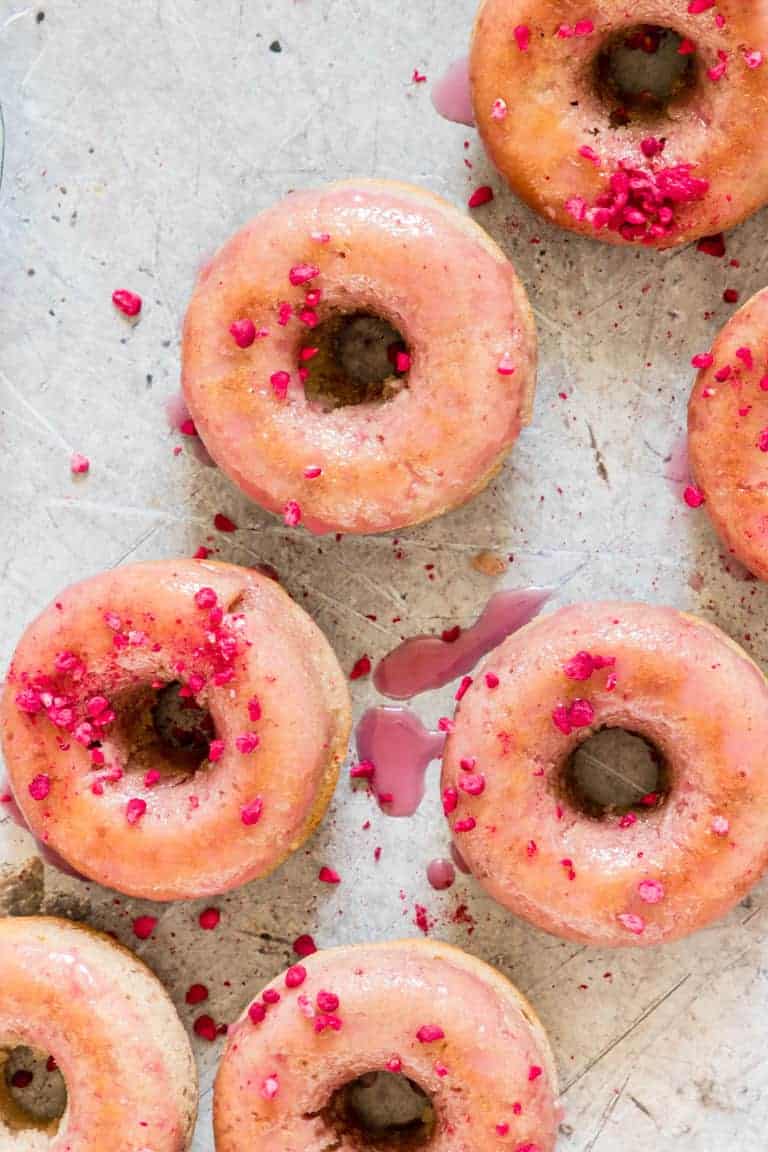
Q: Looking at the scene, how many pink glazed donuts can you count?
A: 7